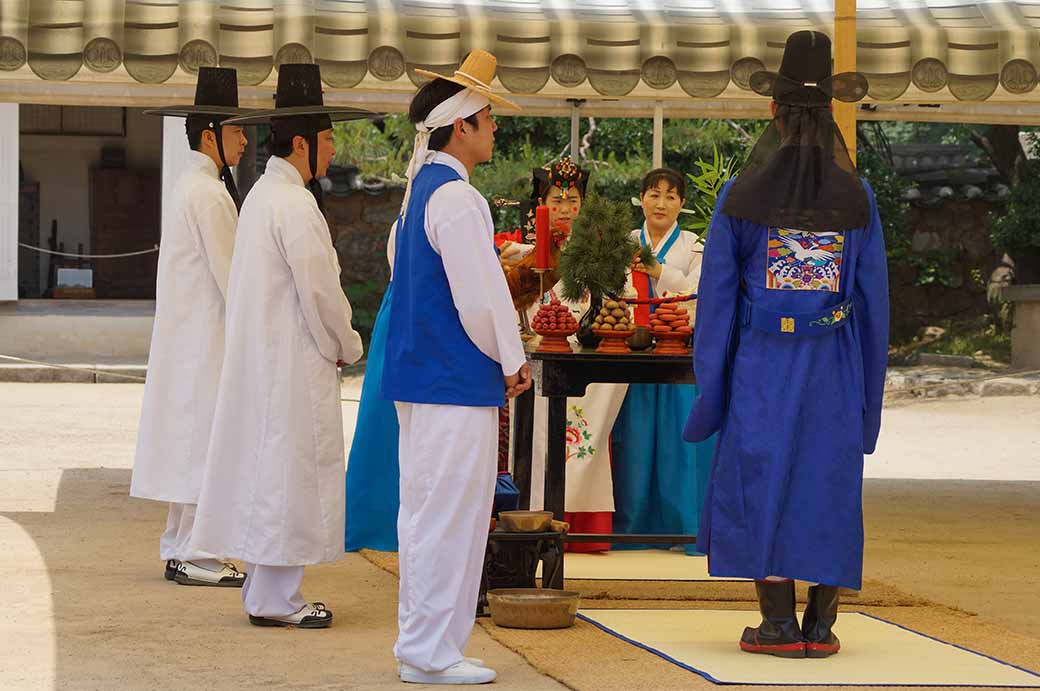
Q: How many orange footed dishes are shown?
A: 3